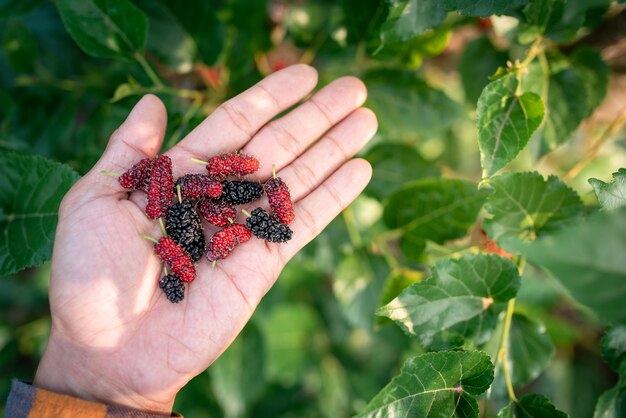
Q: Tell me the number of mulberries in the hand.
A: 12